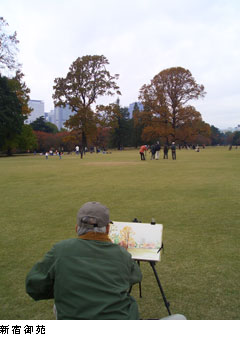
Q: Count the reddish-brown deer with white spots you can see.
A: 0